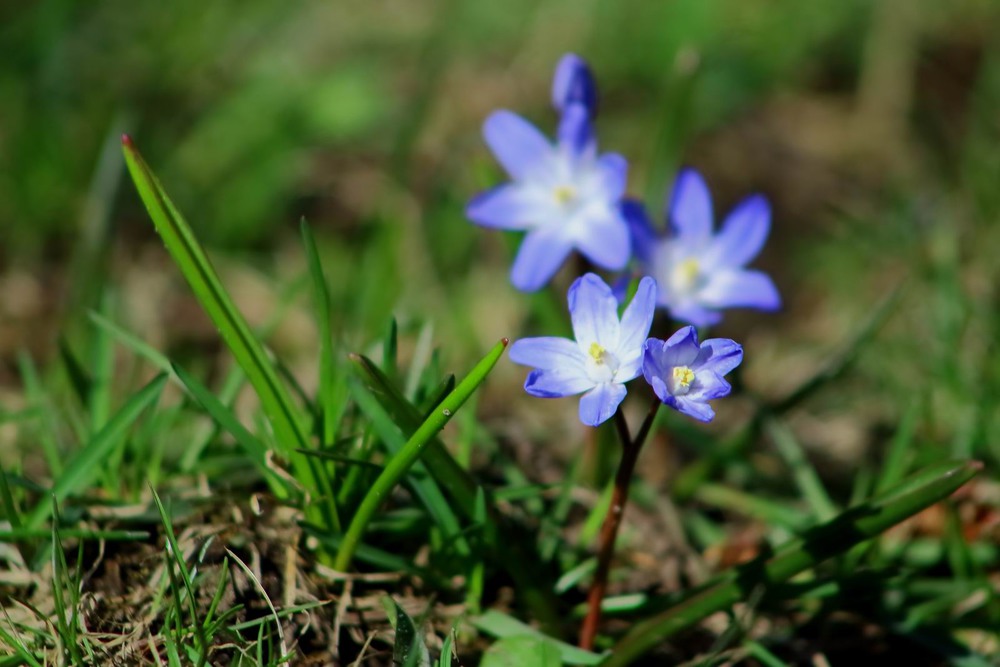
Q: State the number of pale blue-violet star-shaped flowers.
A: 4